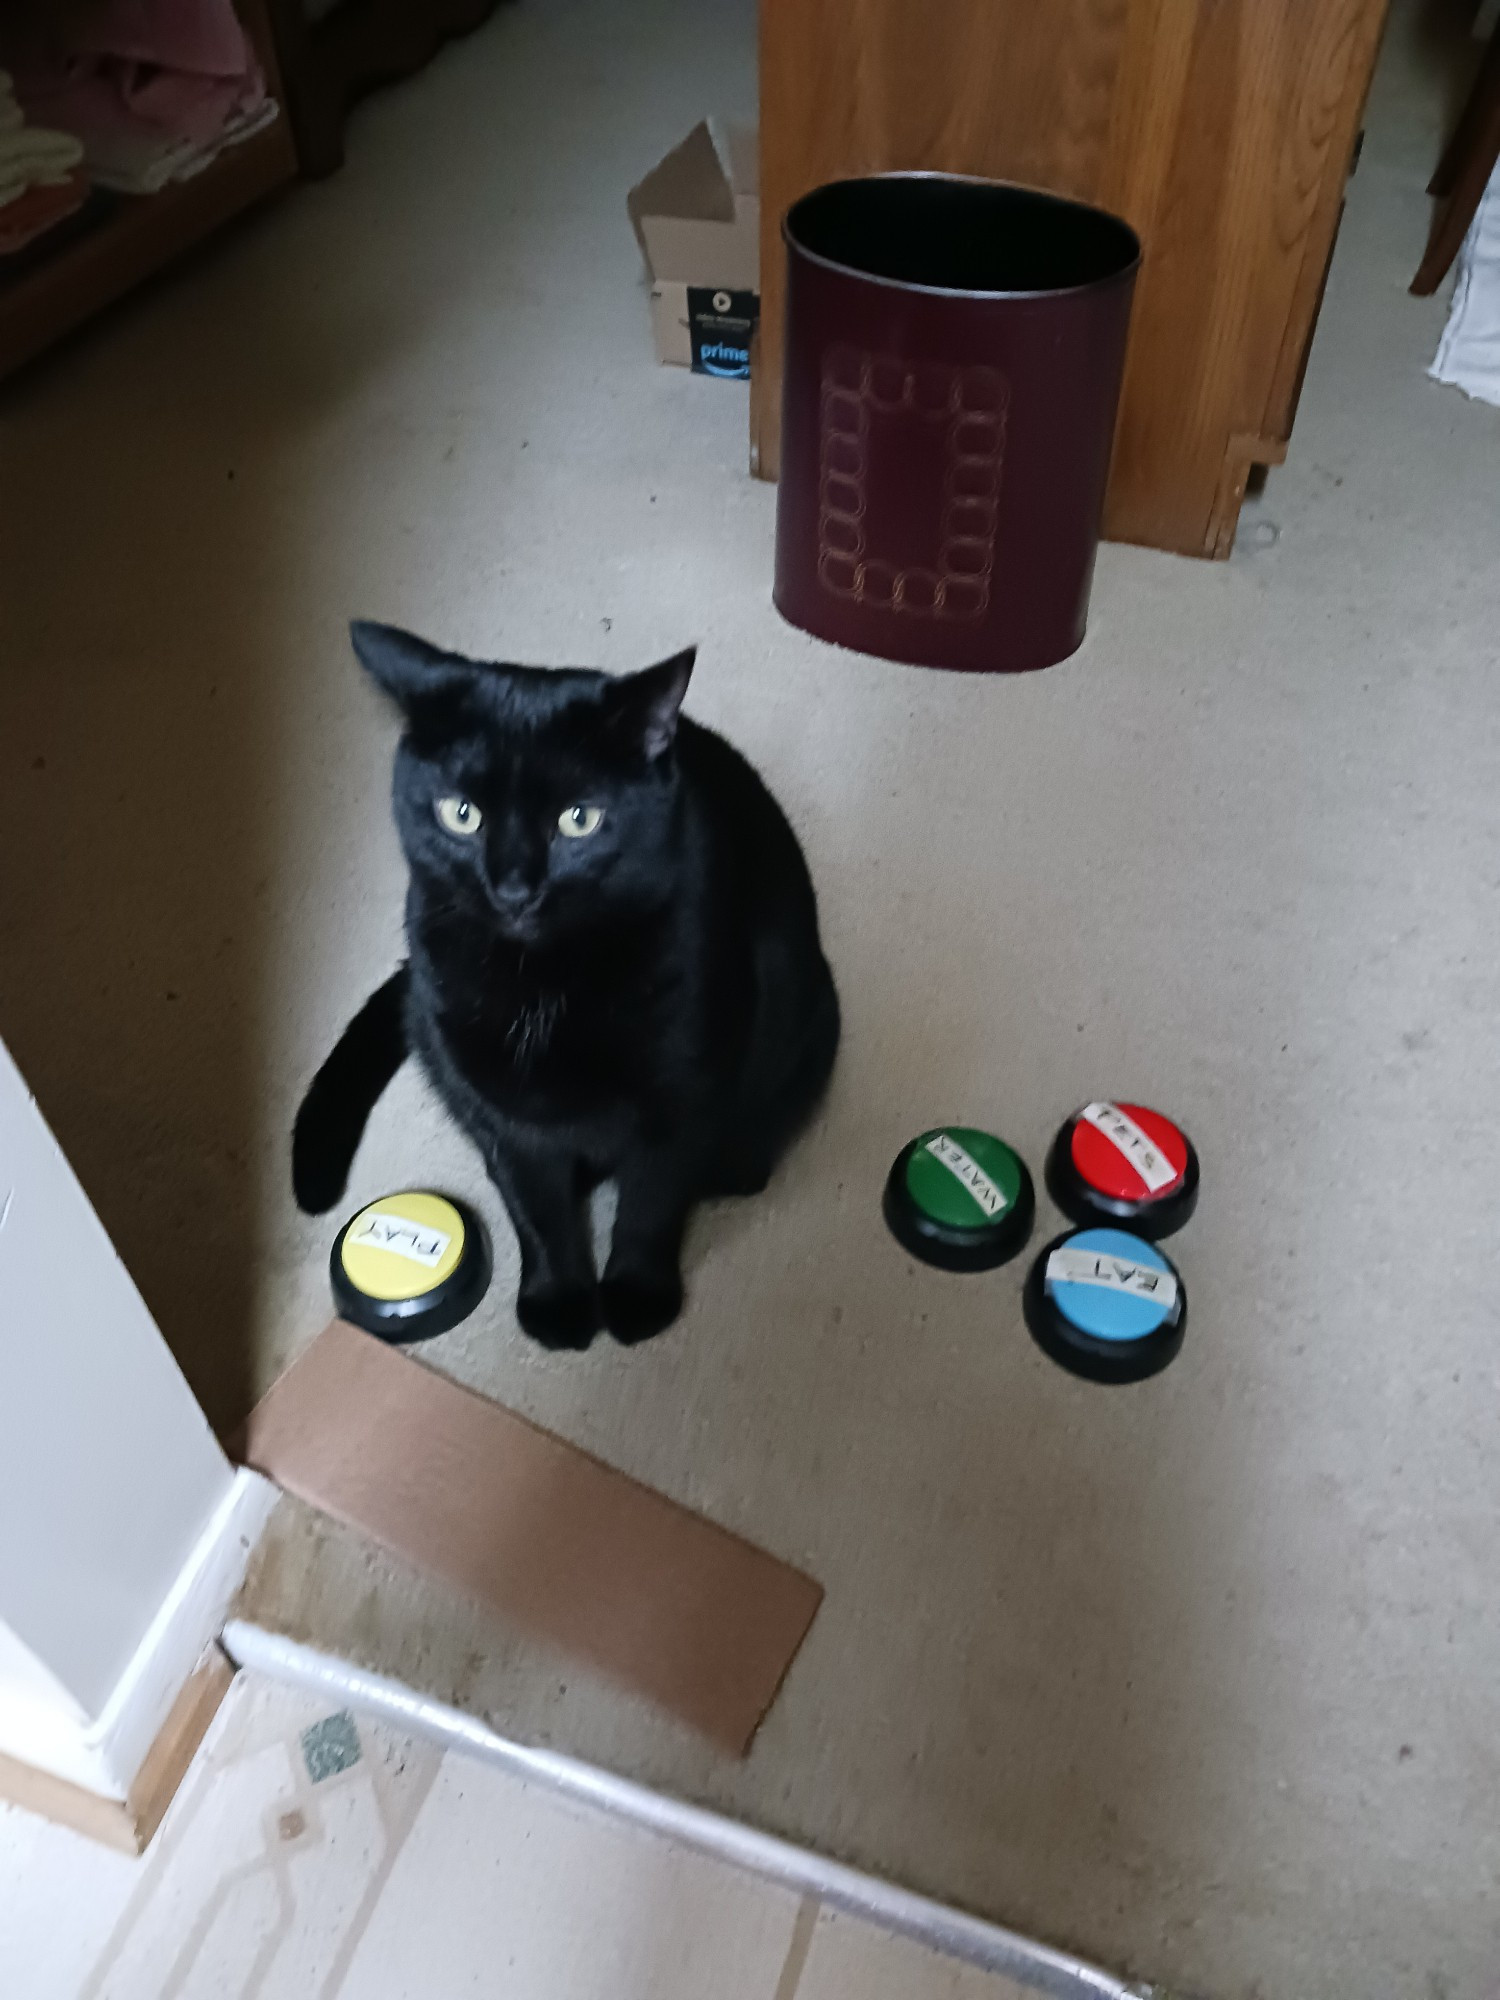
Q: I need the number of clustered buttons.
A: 3